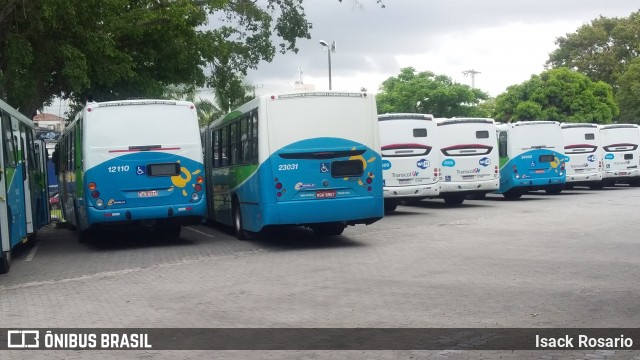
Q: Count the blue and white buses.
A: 4